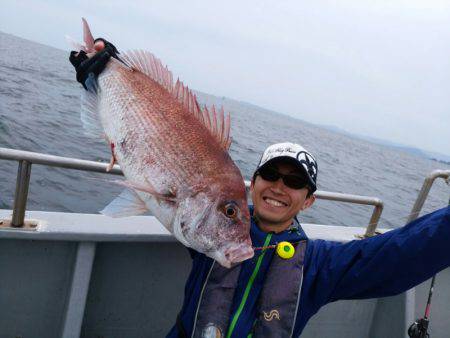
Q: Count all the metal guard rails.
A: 2